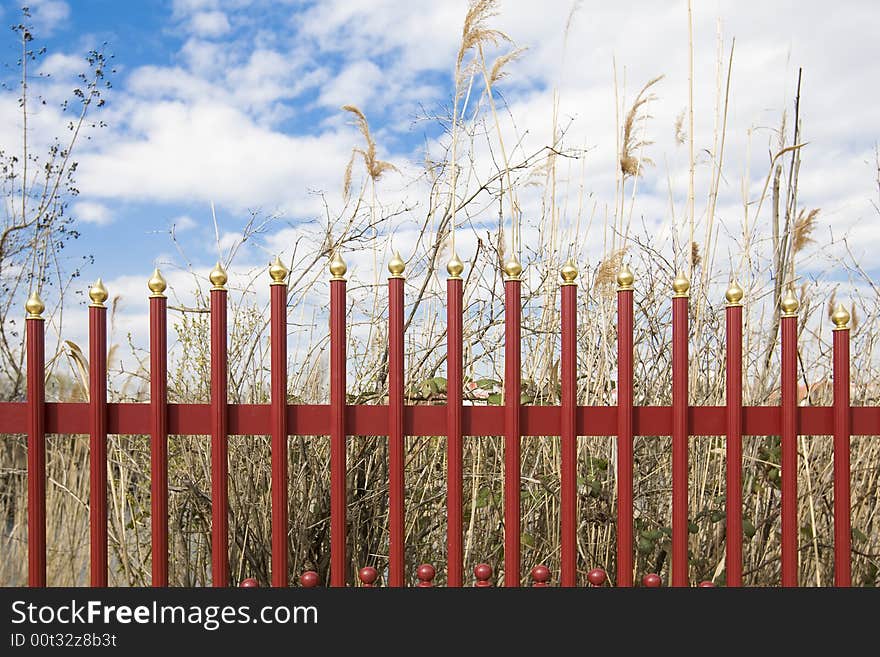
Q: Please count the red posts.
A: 15